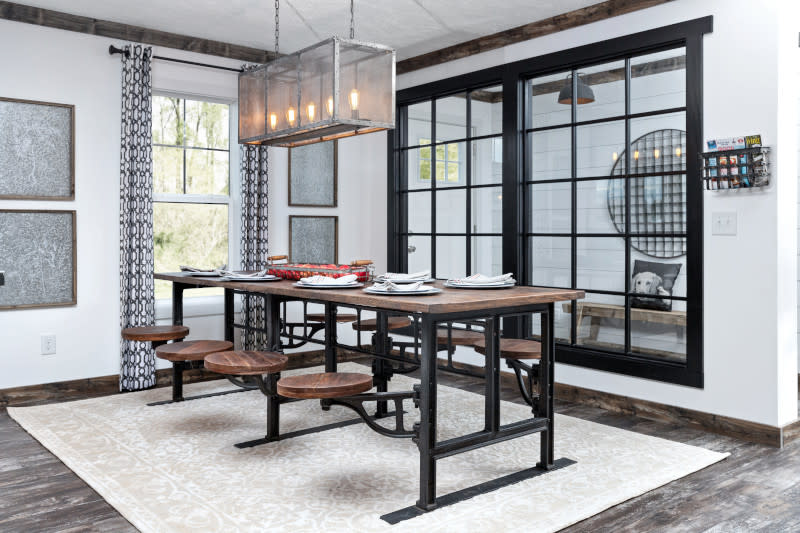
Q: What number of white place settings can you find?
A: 6